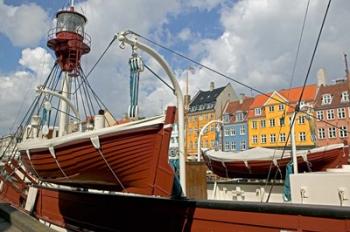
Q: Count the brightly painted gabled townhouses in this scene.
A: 4